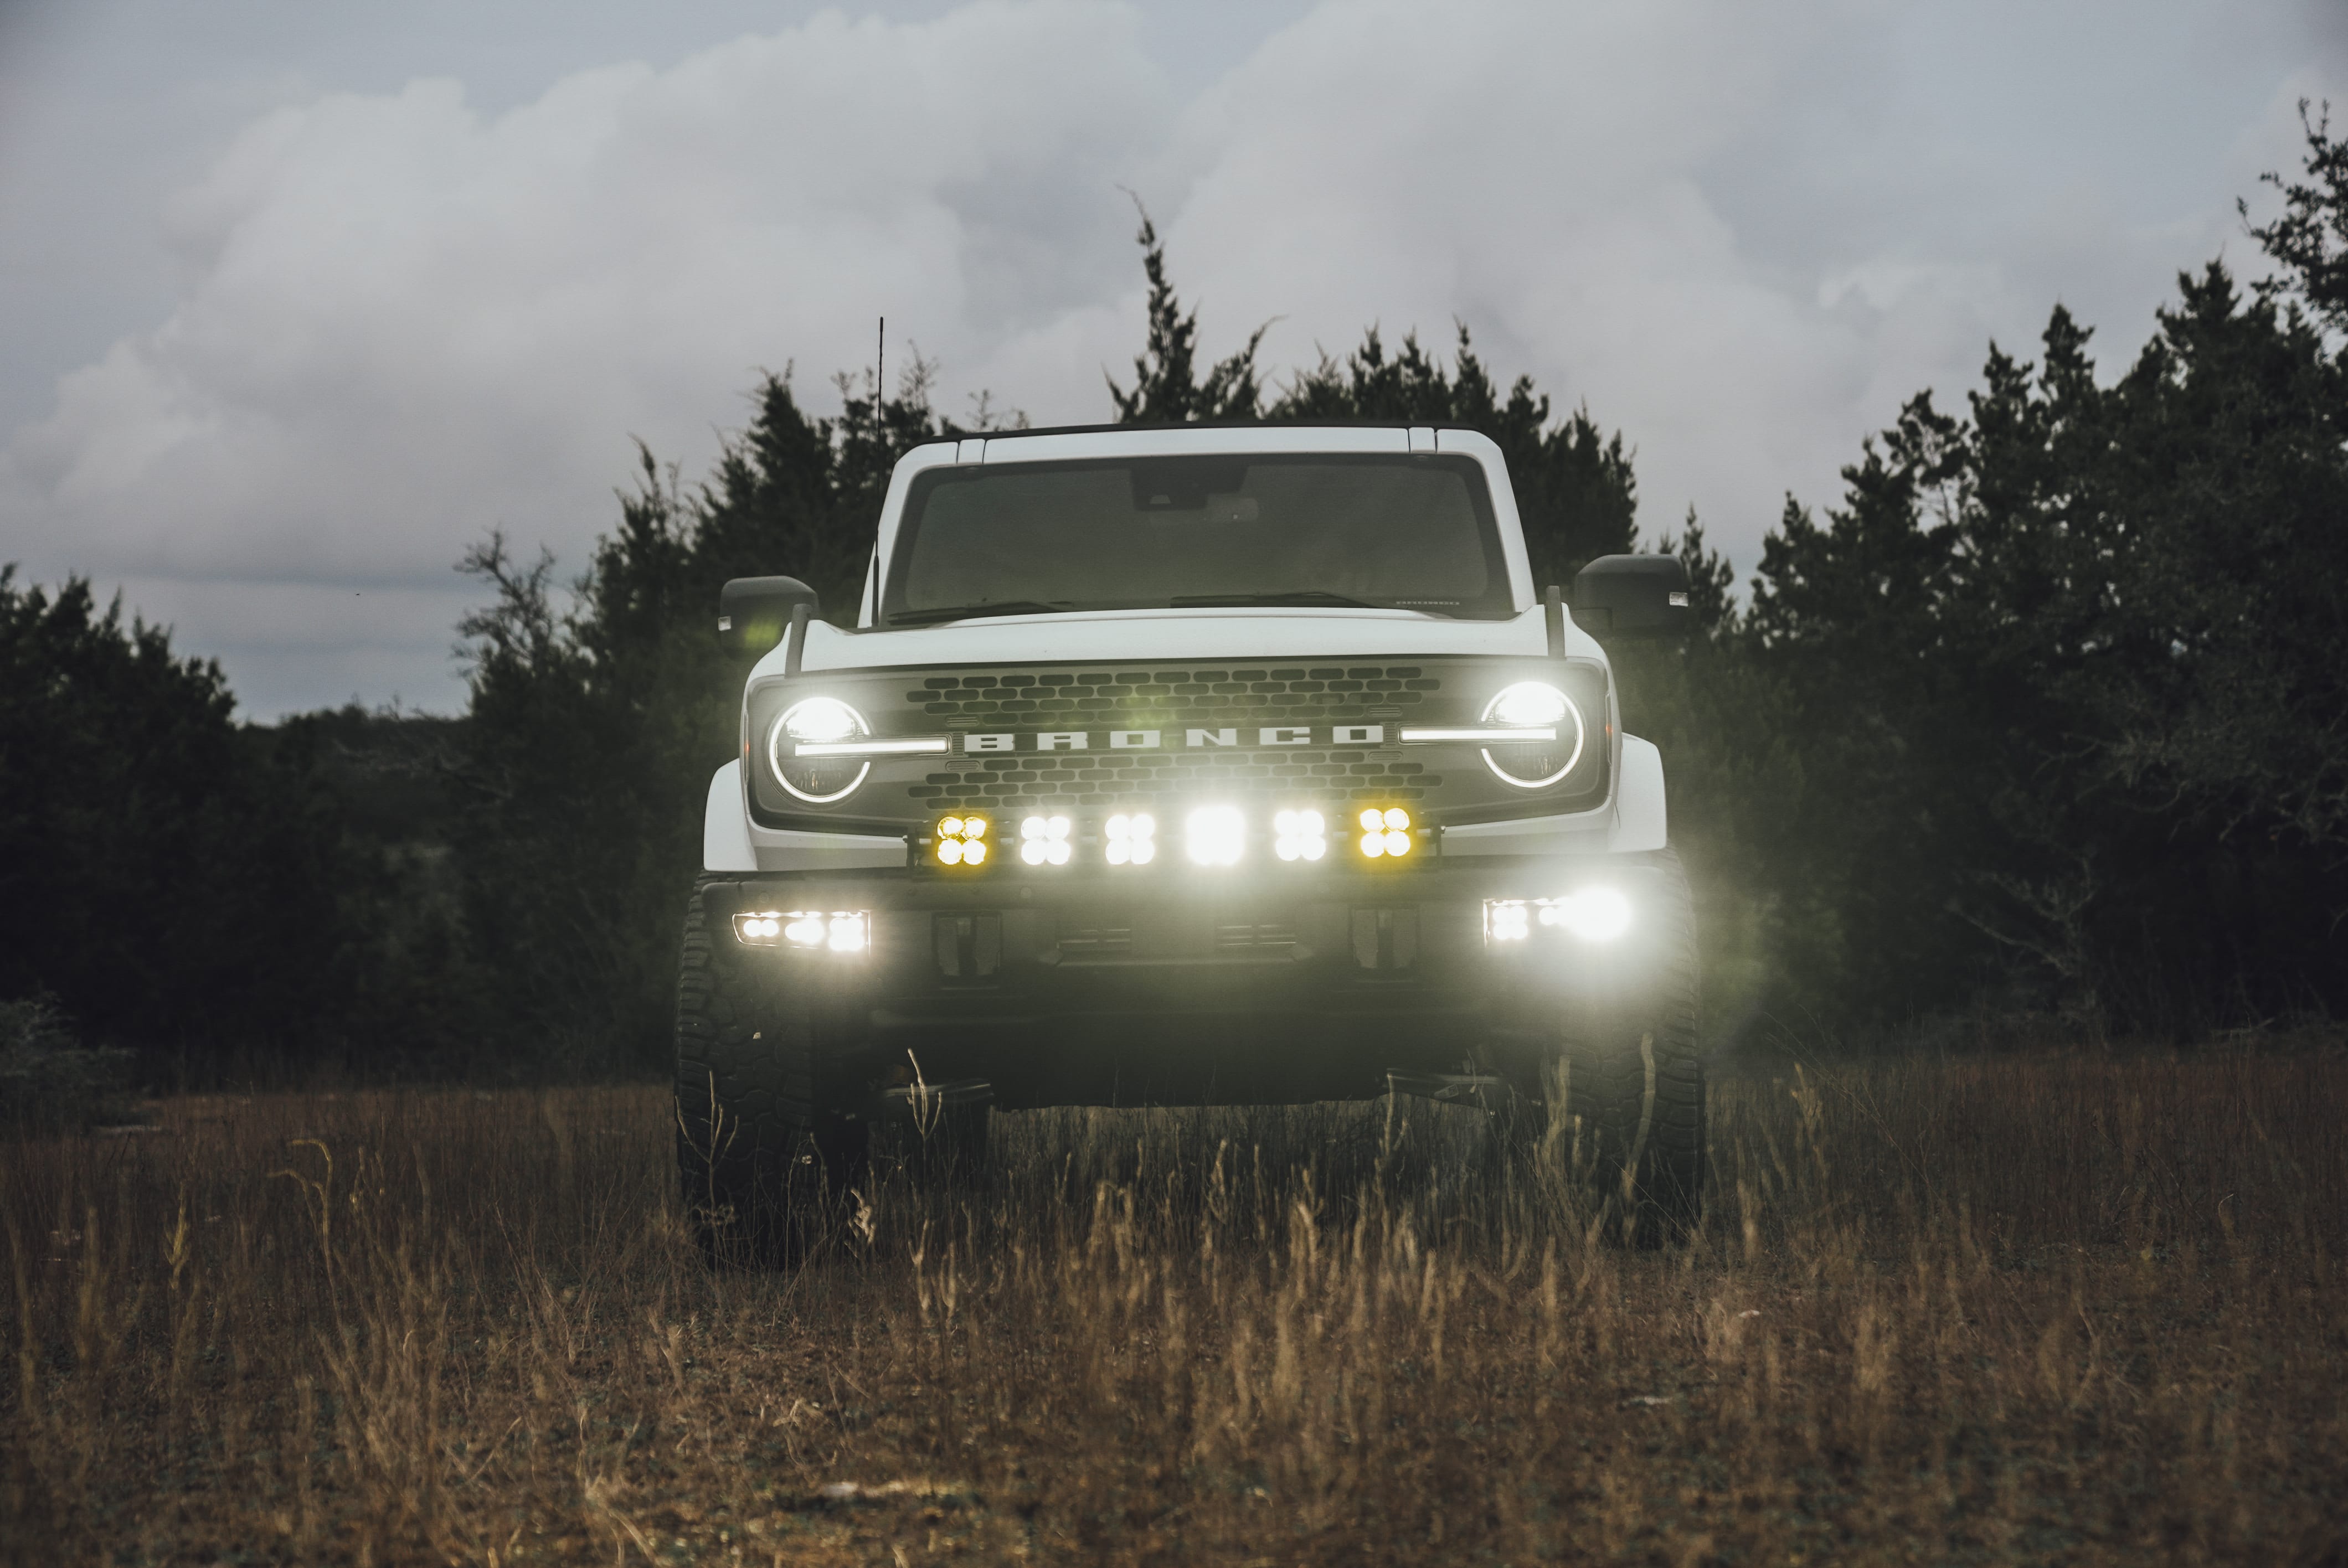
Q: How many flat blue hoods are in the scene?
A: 0